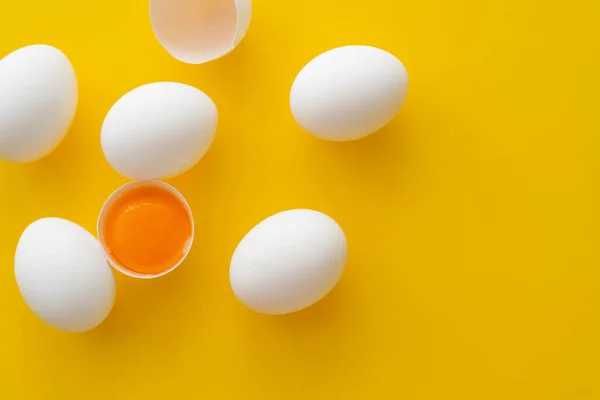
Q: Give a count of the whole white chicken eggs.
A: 5